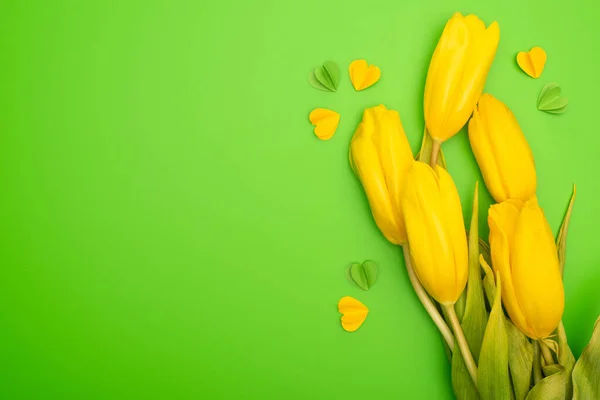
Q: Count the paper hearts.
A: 7